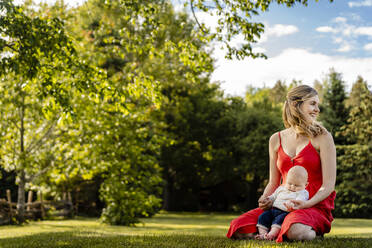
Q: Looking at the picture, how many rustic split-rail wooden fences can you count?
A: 1